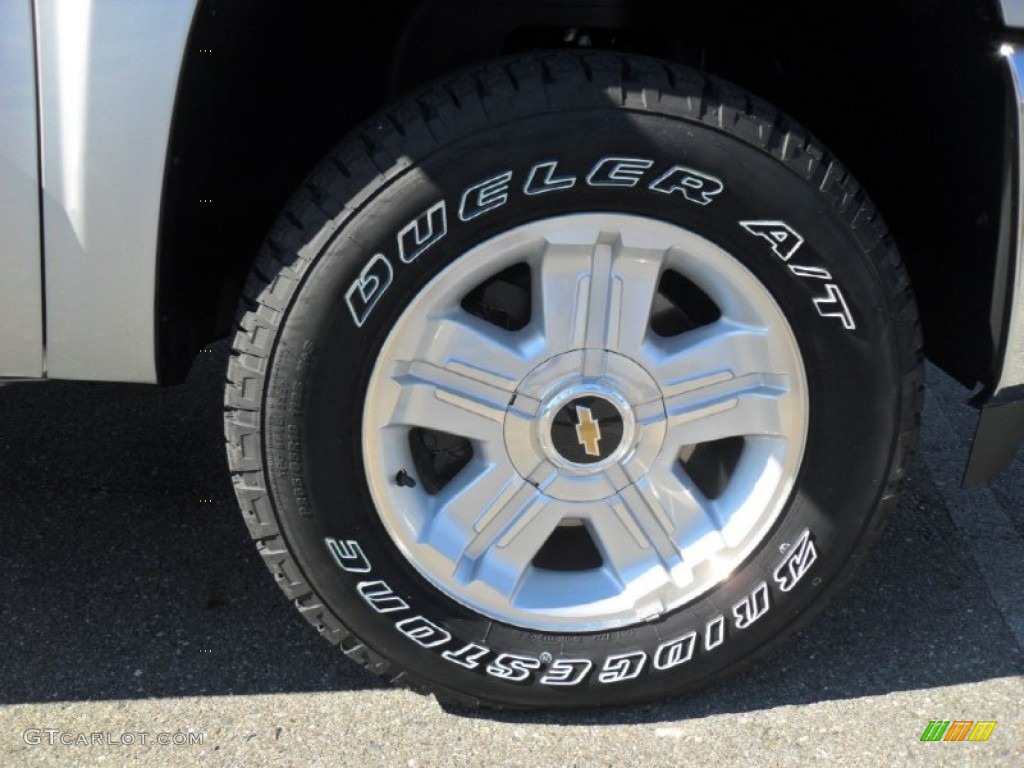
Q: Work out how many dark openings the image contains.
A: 5